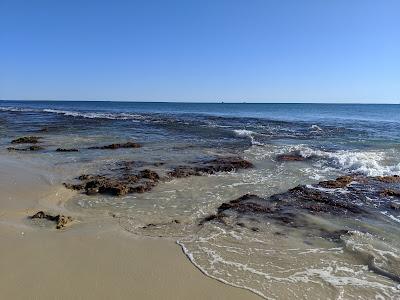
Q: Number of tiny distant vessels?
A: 2